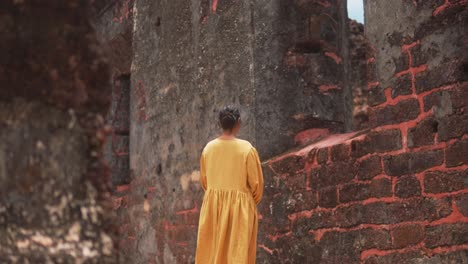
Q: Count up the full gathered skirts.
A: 1